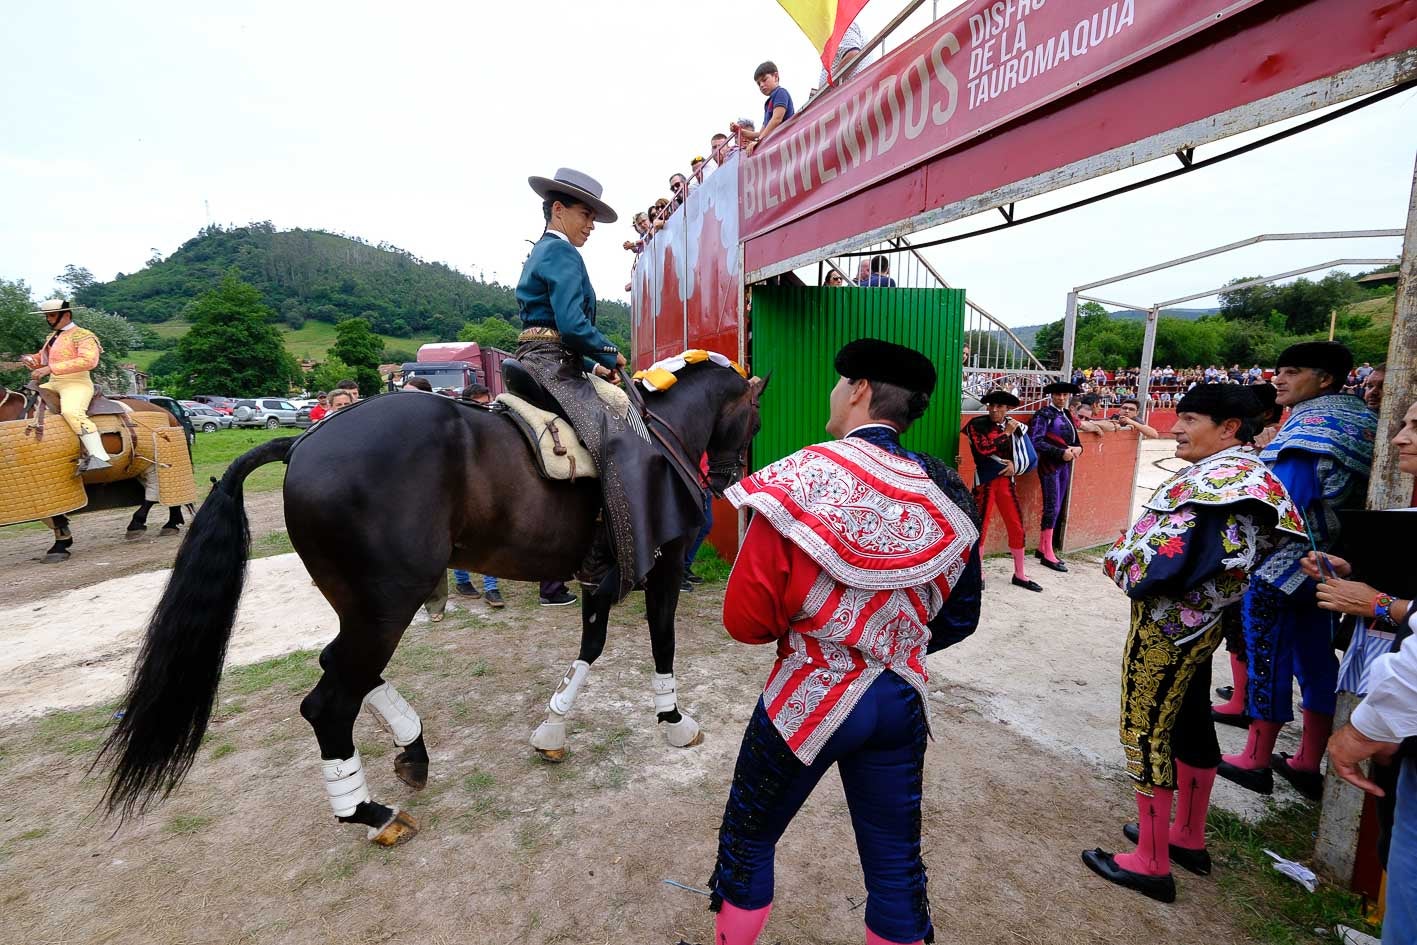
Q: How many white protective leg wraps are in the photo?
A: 4